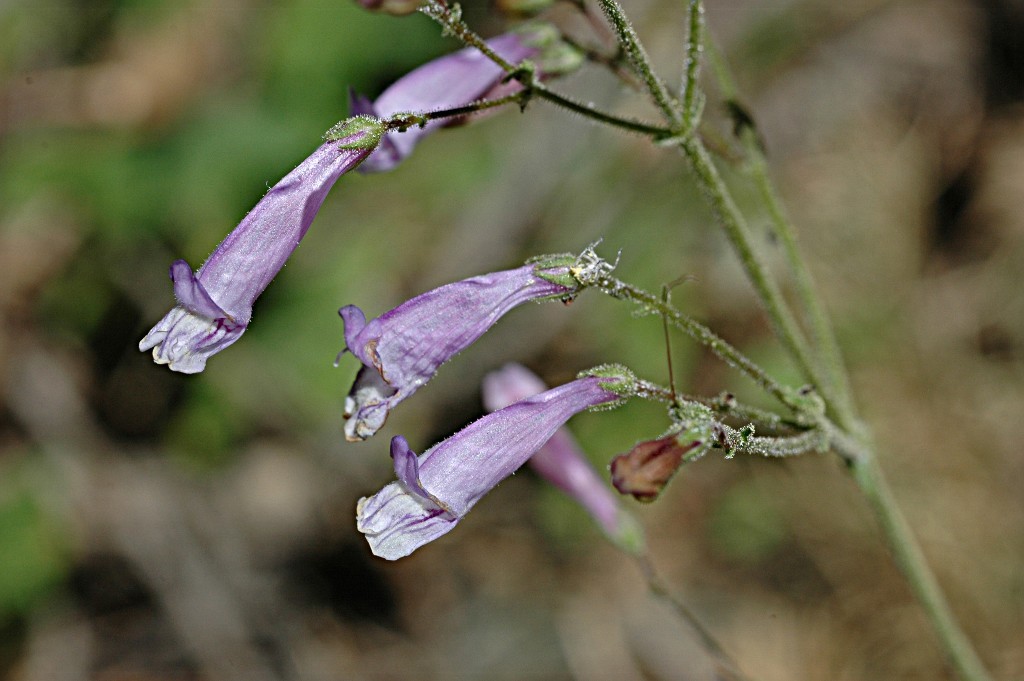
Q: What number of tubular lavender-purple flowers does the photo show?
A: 5